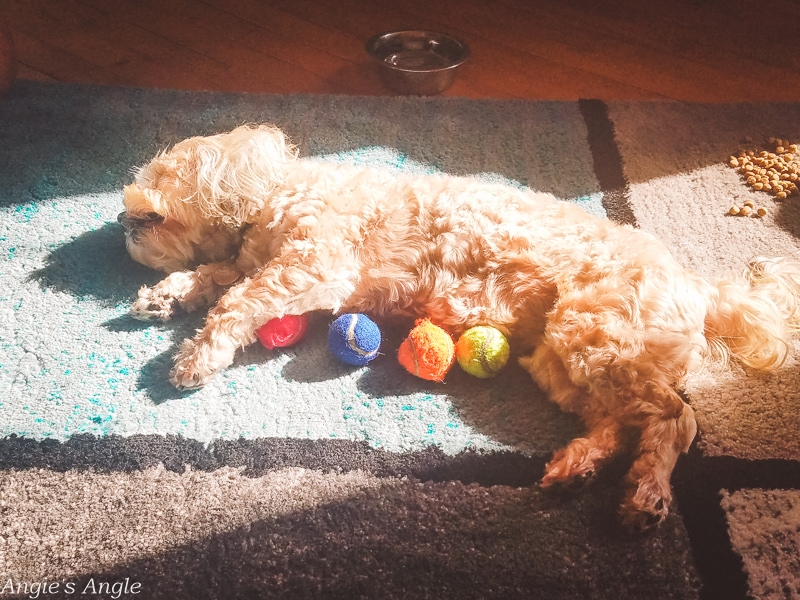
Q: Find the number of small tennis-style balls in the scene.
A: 4